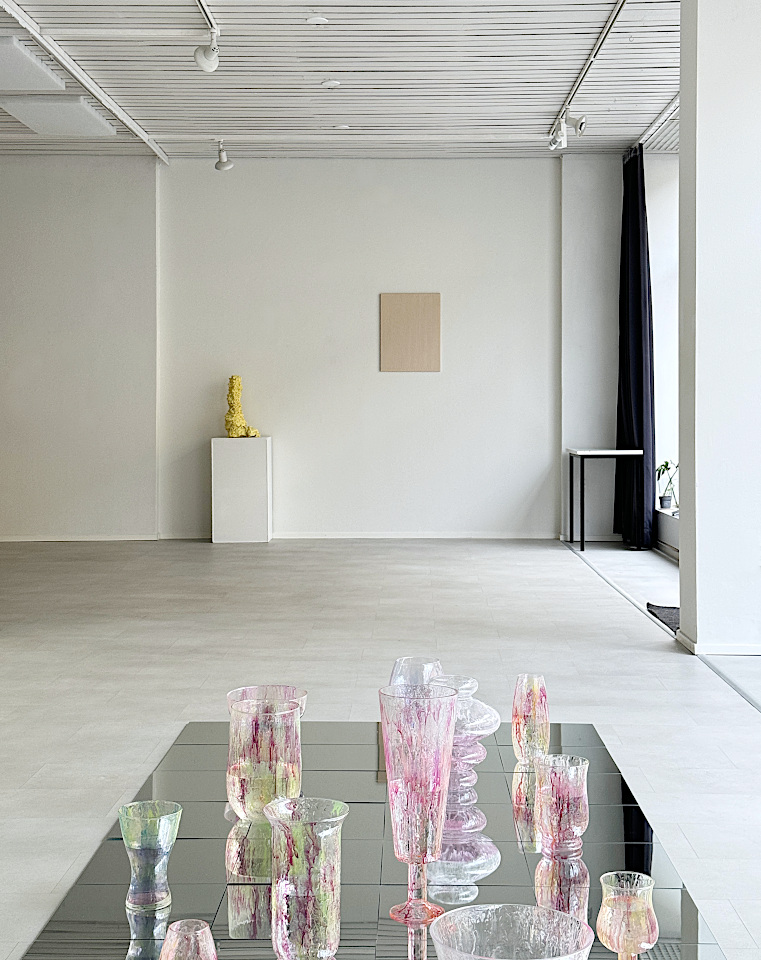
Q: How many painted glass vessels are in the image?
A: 12